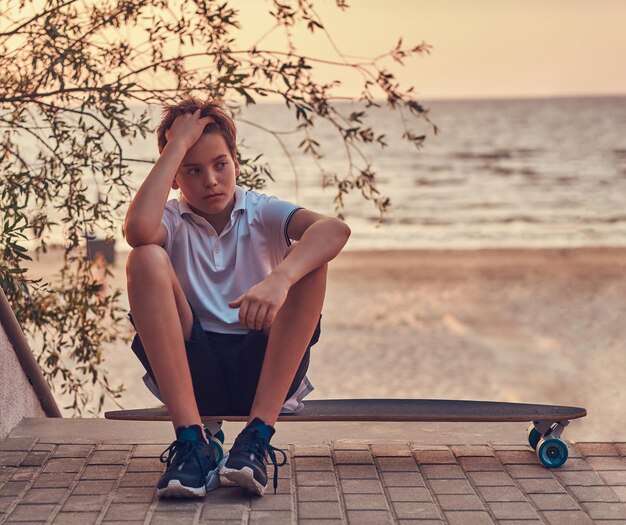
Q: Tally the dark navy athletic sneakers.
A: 2